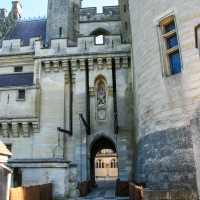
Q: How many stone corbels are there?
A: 14